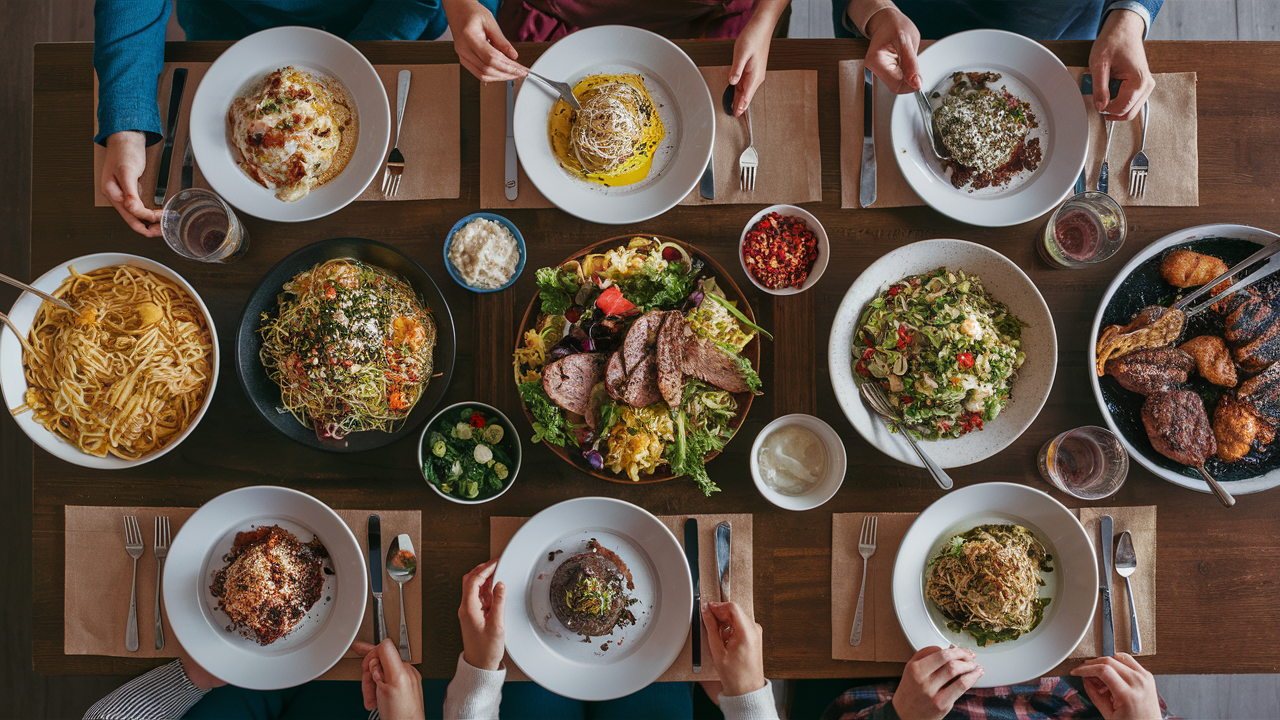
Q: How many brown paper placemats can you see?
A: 6